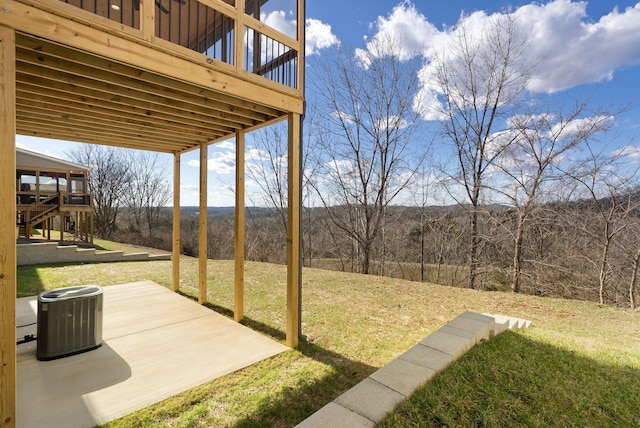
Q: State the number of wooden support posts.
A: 5